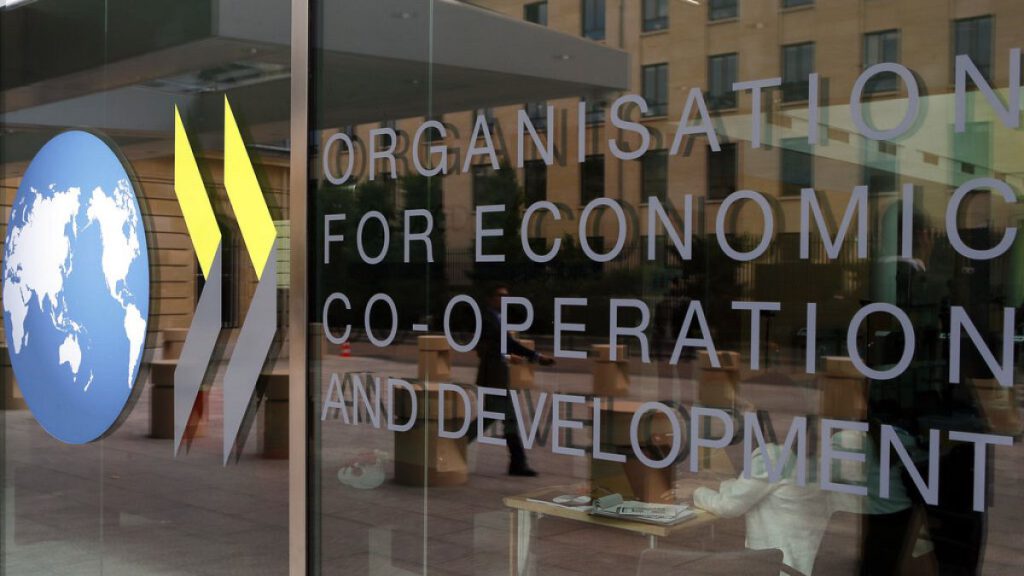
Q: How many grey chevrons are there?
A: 2